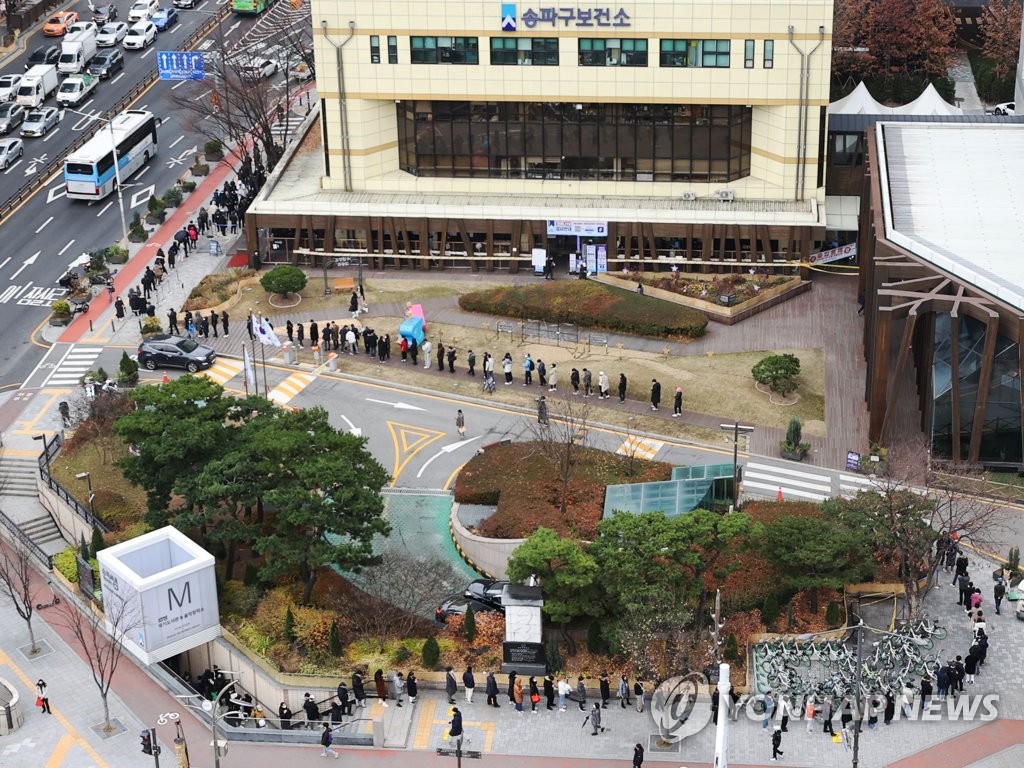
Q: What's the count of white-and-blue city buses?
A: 1